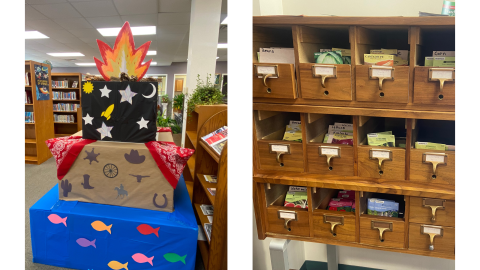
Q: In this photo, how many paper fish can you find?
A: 7